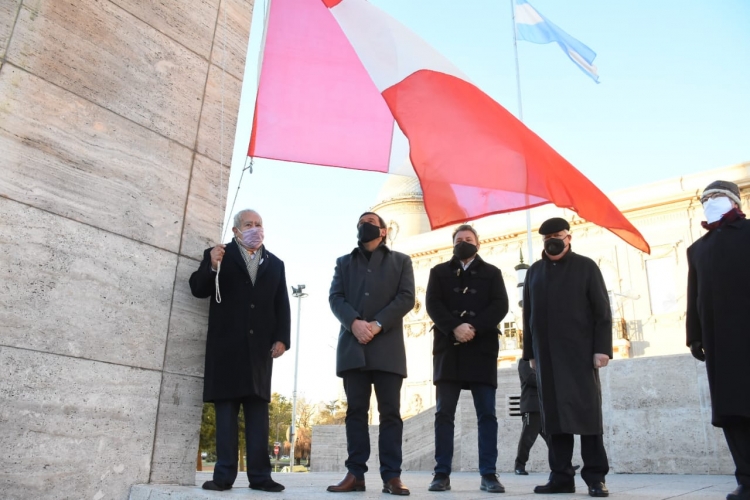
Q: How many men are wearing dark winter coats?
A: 5